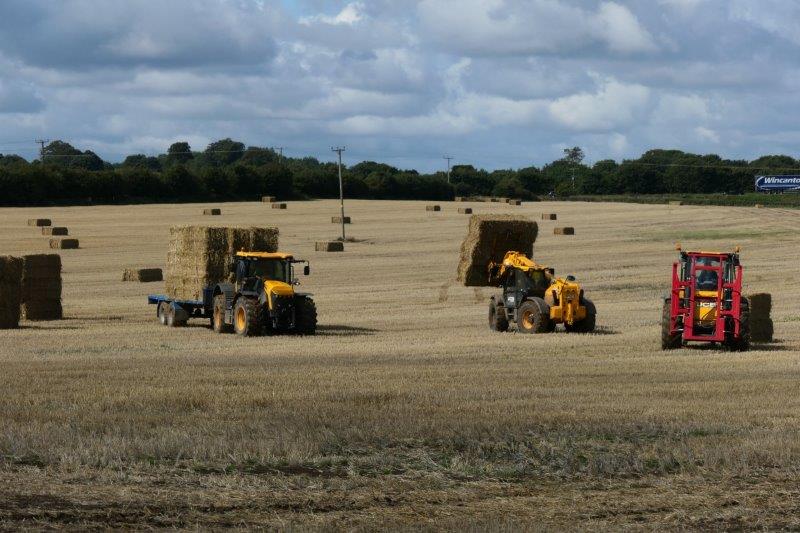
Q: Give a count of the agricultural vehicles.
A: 3